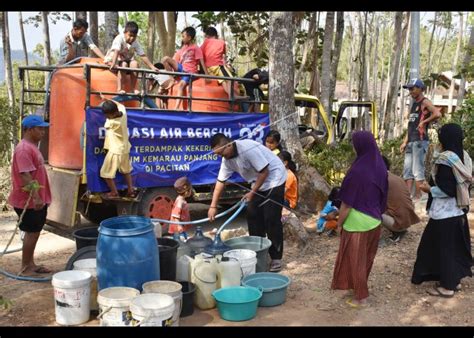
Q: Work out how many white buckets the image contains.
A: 6